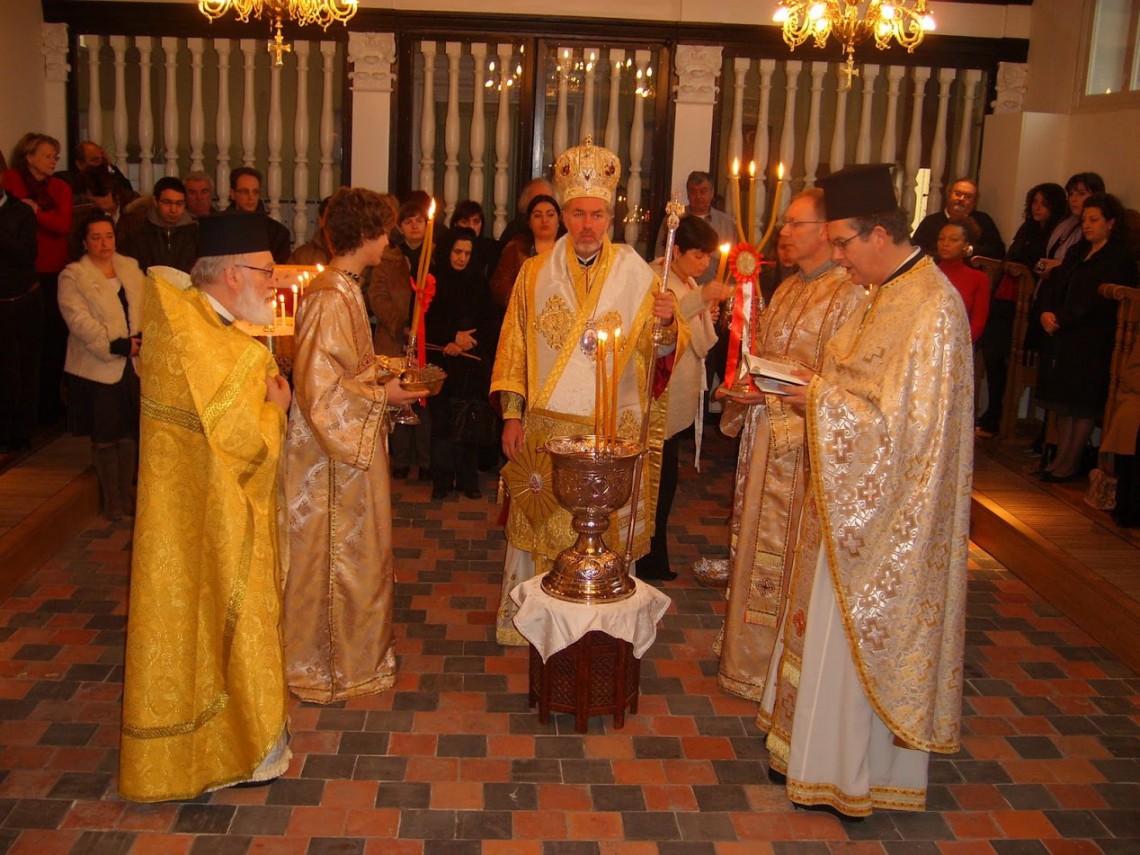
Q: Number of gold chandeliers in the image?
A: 2